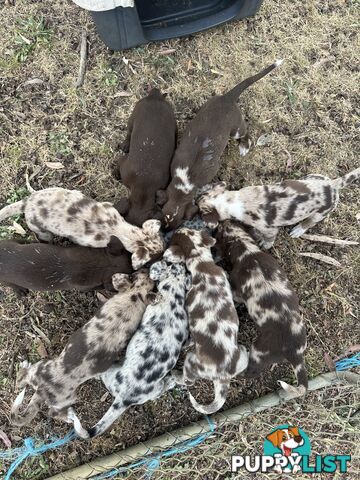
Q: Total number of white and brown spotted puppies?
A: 5